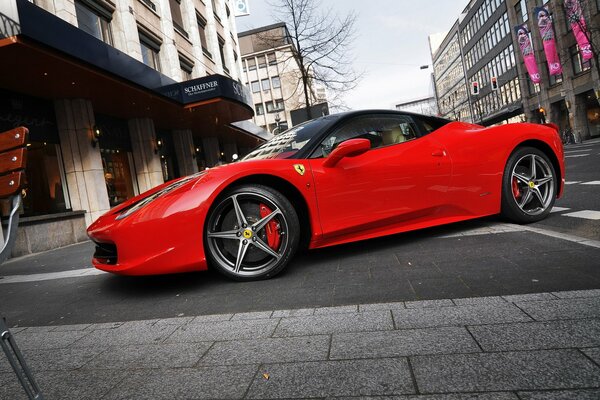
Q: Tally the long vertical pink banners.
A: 3